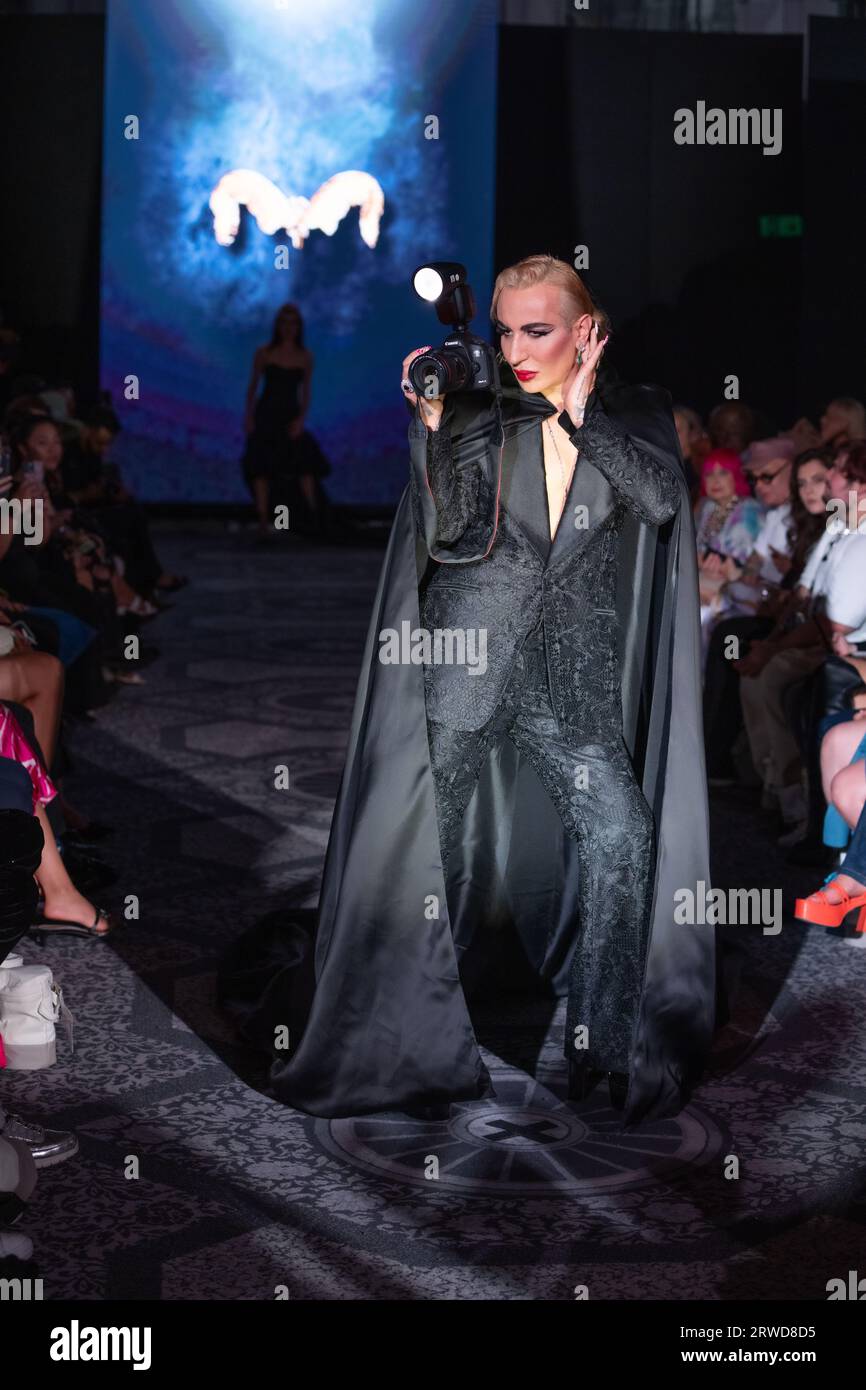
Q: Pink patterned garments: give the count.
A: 1